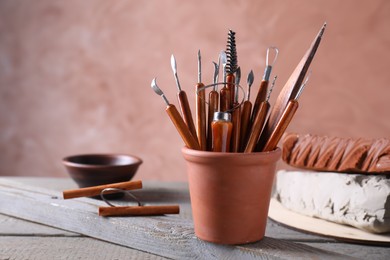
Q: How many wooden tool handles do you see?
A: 14